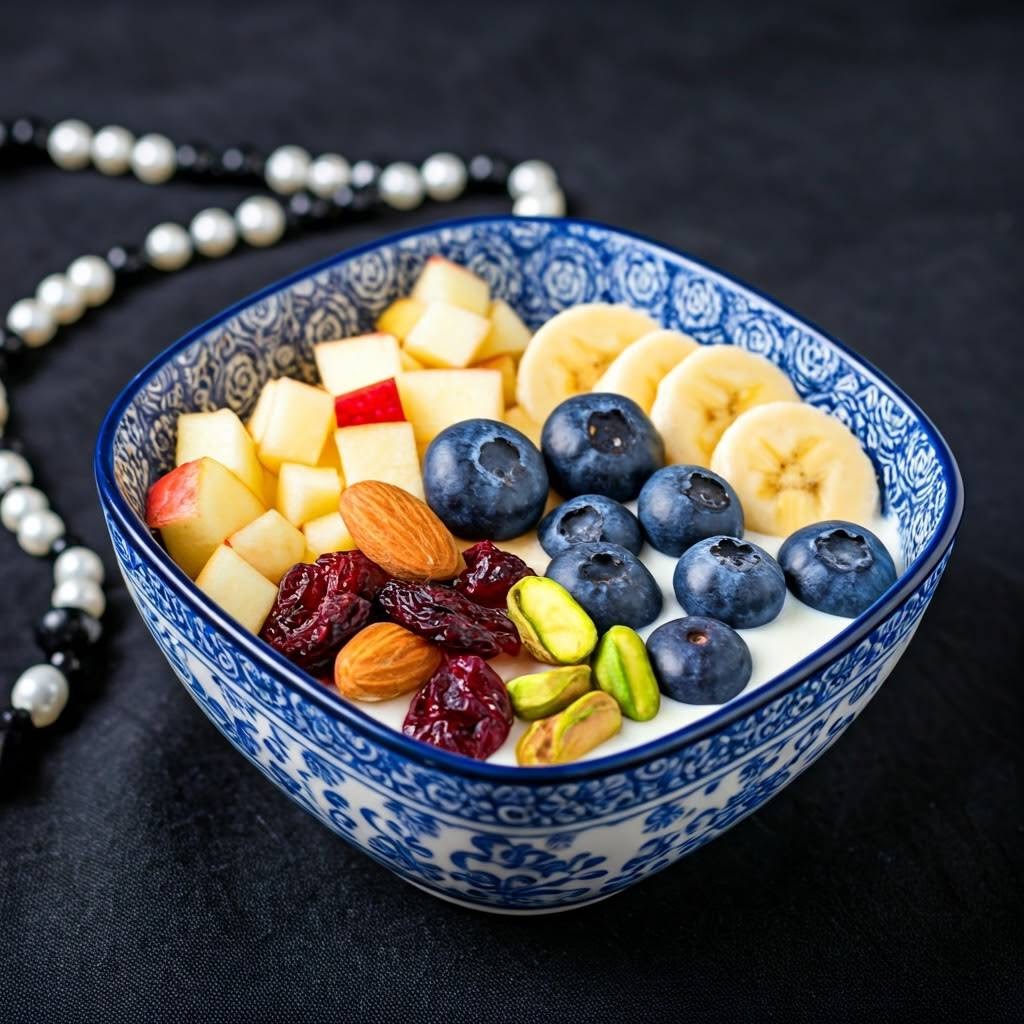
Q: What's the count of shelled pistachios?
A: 4